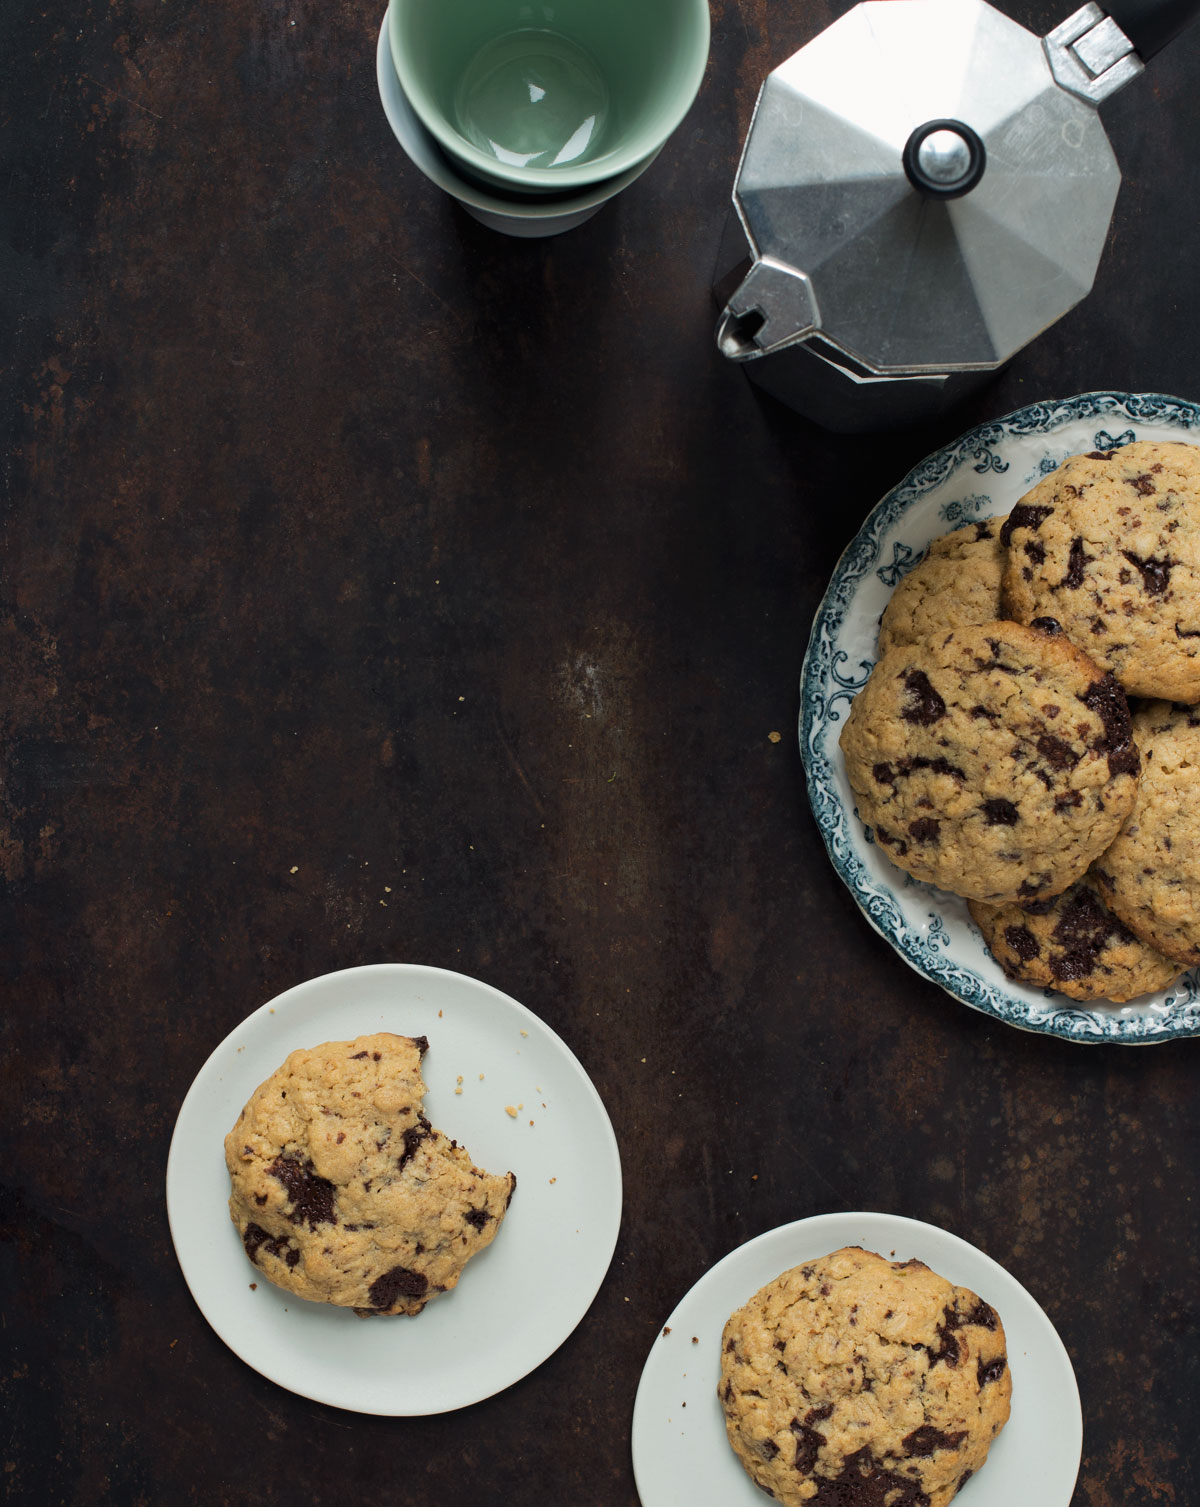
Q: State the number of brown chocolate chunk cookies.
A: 7